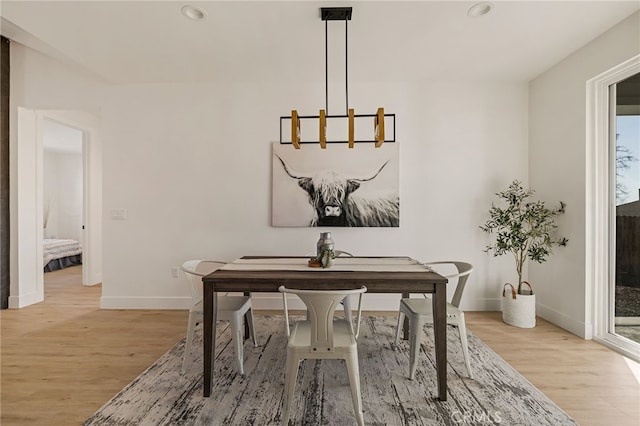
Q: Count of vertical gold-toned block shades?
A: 4